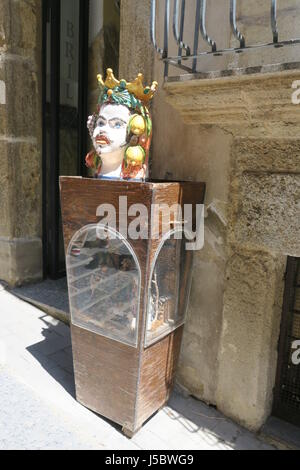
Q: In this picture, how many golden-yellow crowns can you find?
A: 1